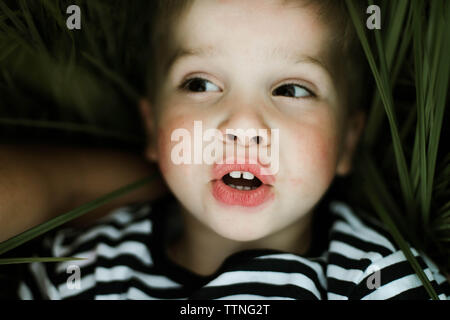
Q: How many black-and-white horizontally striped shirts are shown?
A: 1